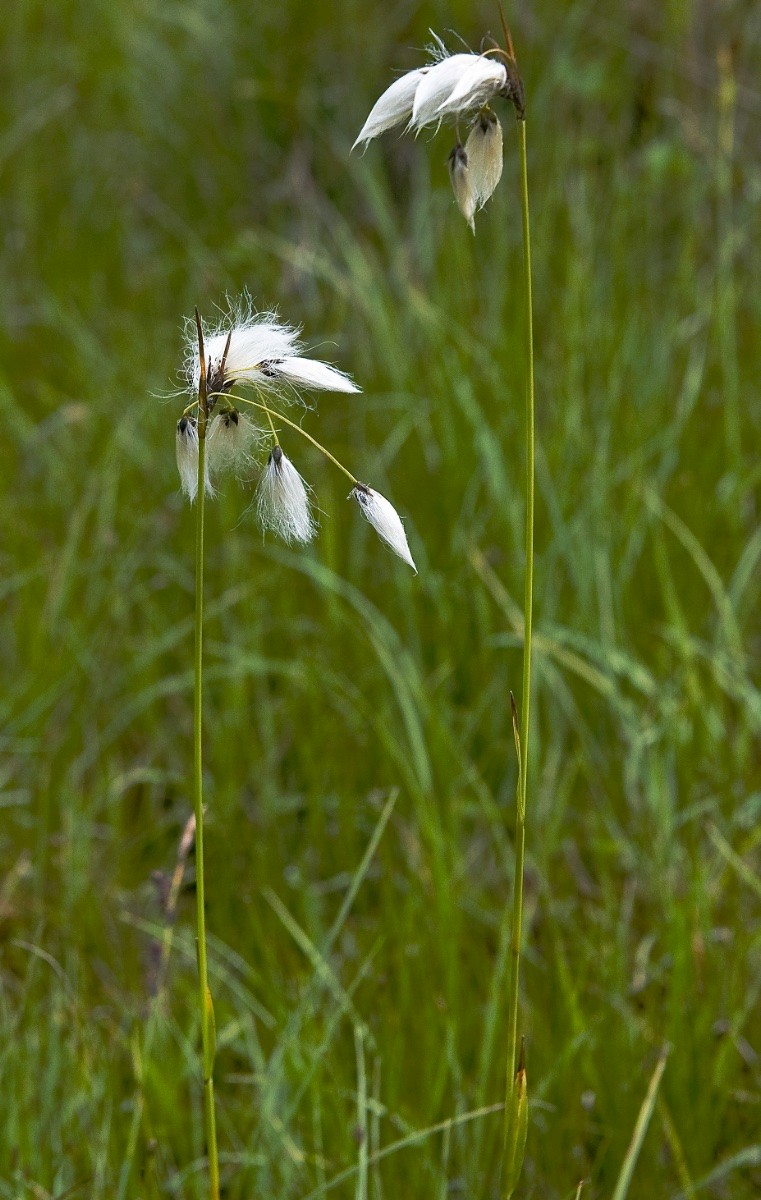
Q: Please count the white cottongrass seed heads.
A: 11